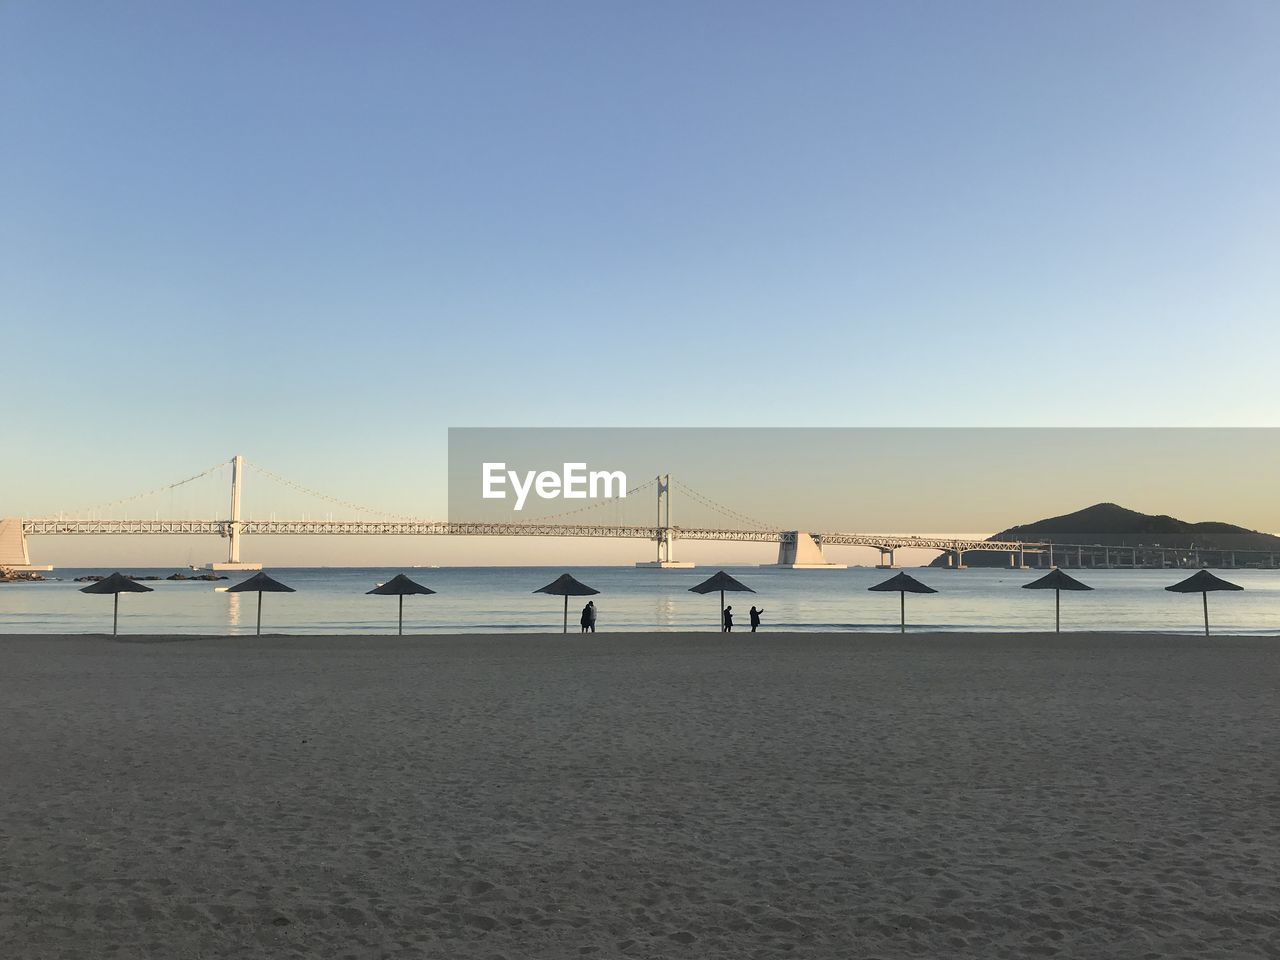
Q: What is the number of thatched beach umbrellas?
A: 8